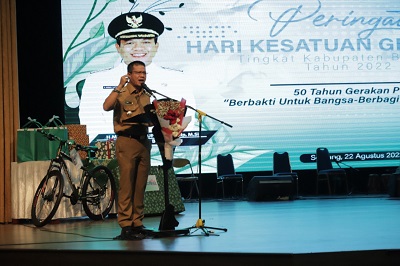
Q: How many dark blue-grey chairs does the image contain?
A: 3